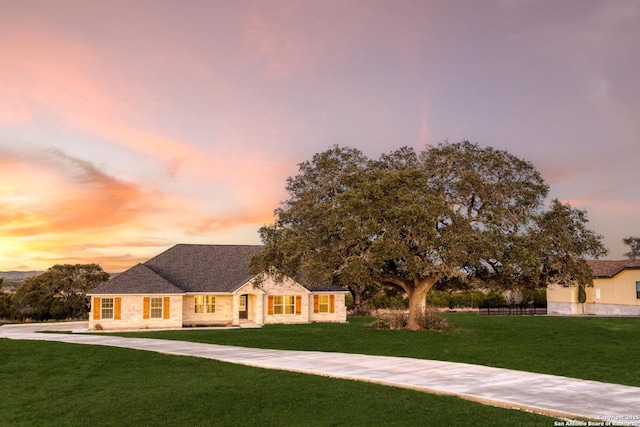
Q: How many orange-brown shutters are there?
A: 8